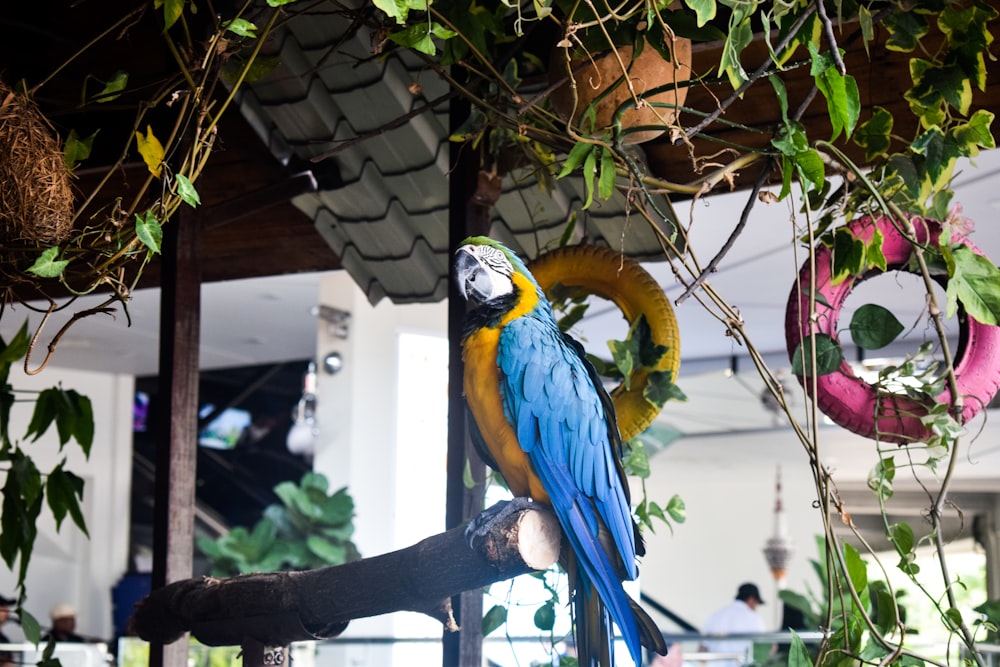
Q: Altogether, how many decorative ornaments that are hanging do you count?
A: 2